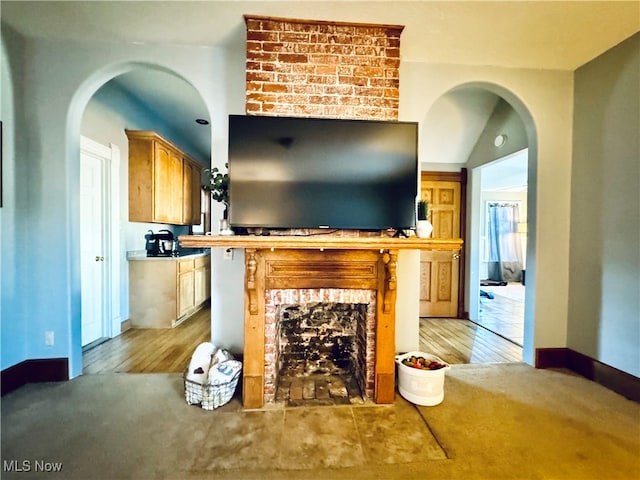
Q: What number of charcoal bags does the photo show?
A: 0